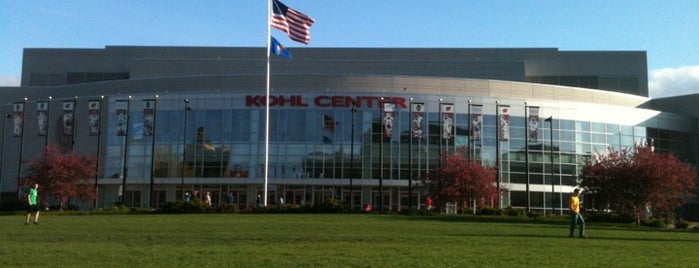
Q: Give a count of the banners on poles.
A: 12